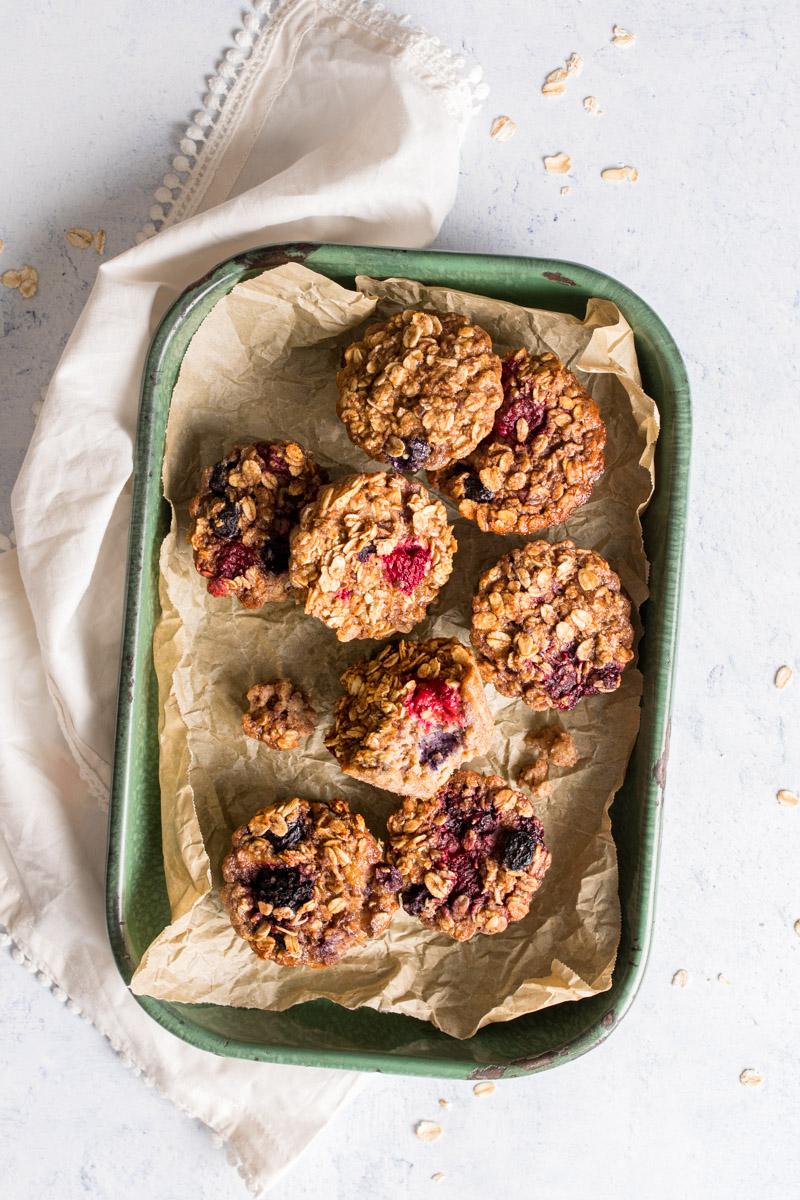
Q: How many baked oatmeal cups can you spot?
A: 8